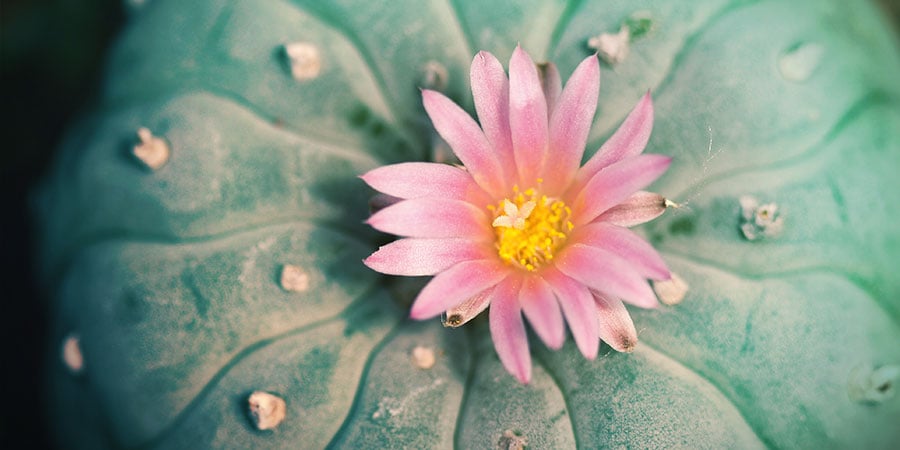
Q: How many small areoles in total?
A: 13